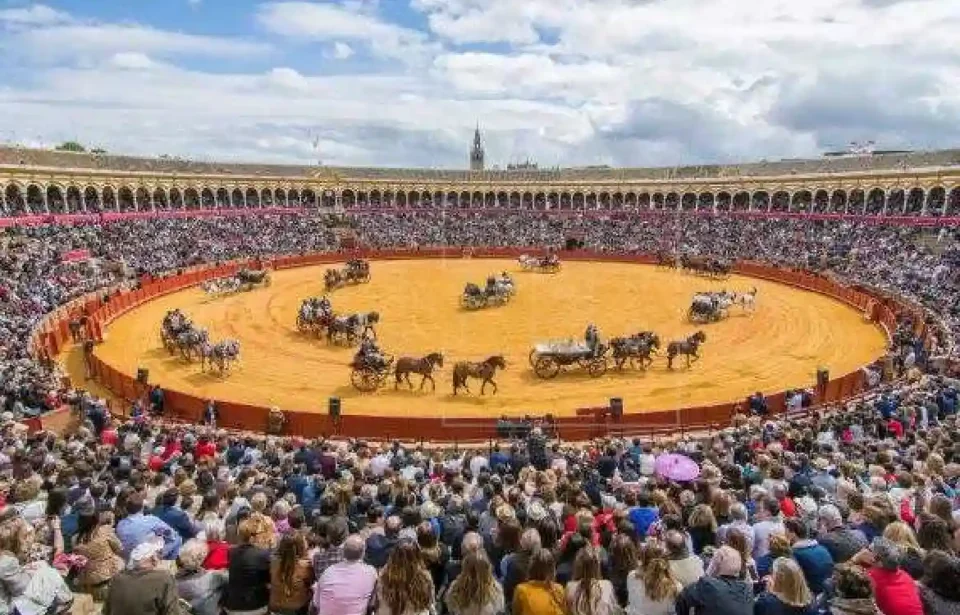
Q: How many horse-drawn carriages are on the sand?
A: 10